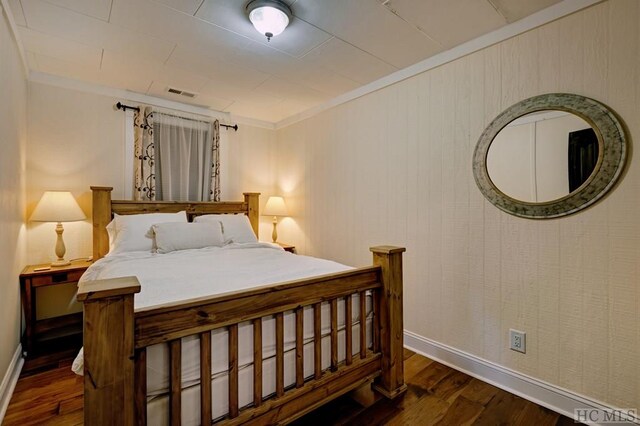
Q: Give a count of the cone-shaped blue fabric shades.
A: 0